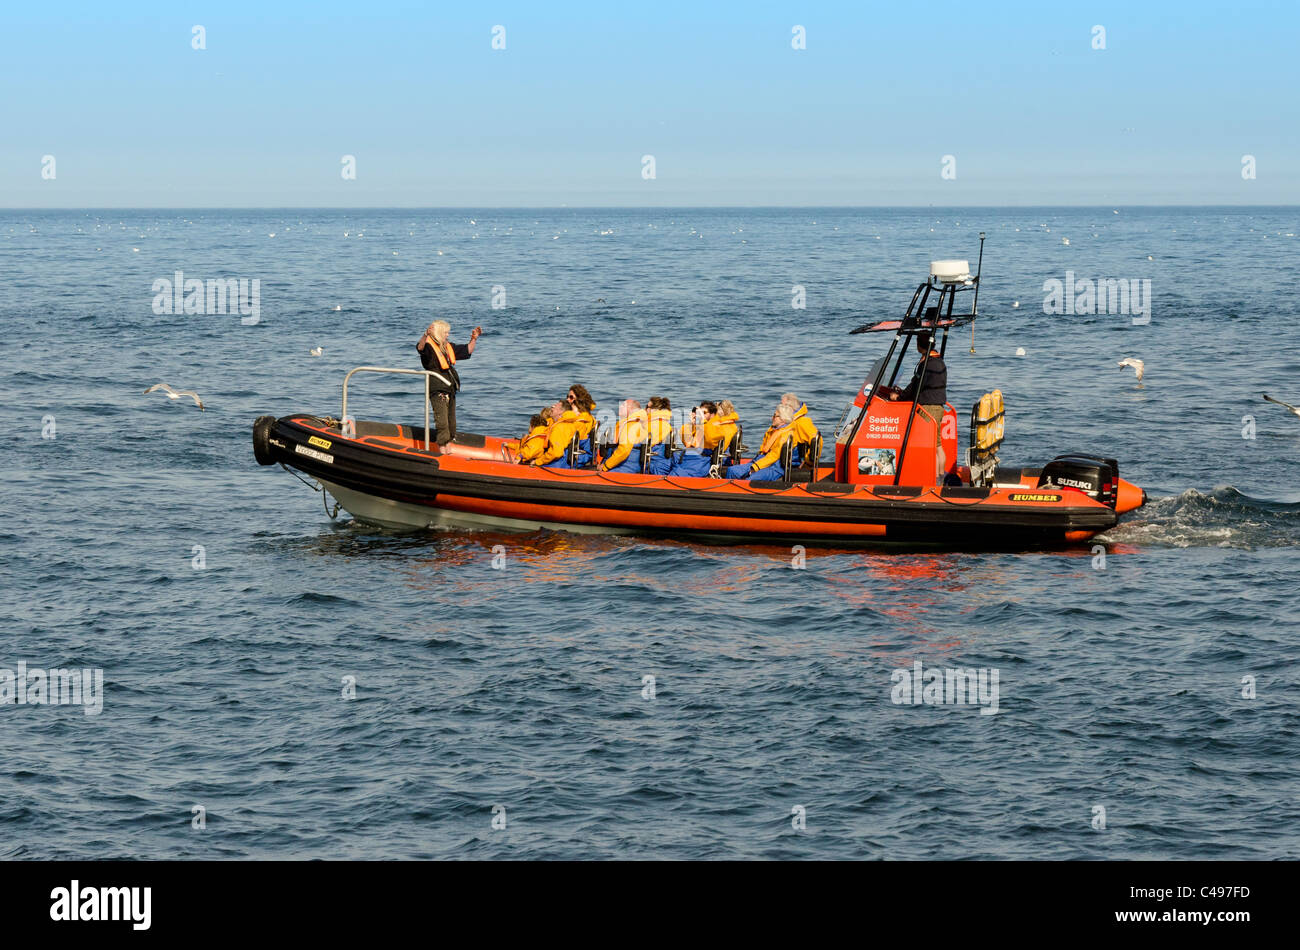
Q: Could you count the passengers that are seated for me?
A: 10